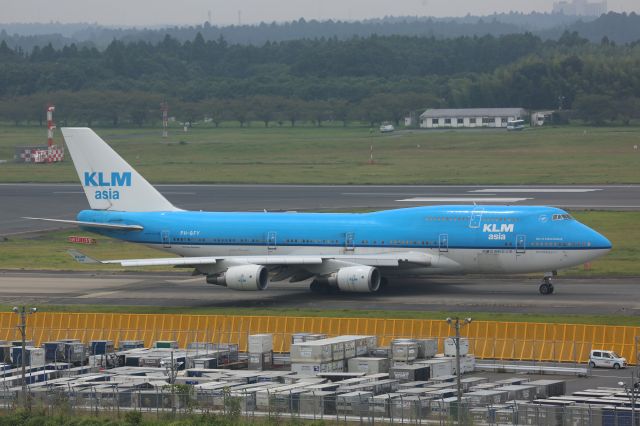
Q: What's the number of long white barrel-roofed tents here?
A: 0